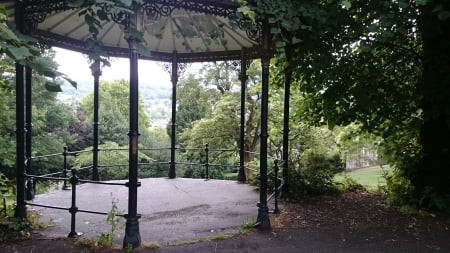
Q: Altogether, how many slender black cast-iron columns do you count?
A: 8